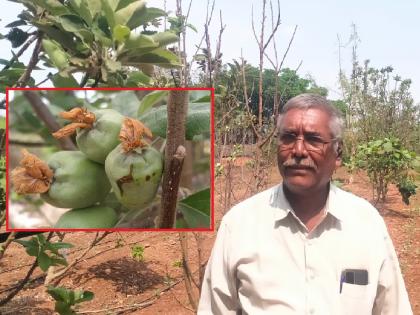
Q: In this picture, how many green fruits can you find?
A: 4